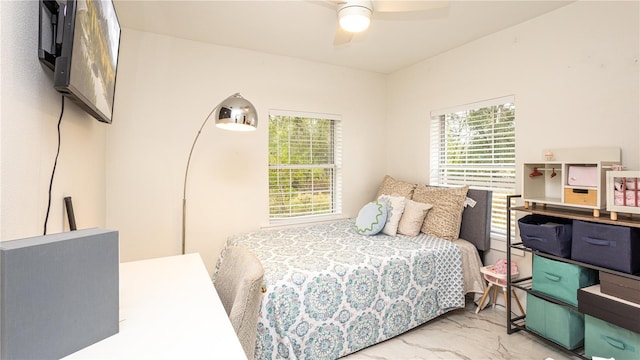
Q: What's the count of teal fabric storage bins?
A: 3